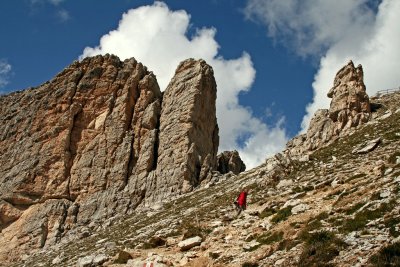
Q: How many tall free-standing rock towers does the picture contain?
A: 2